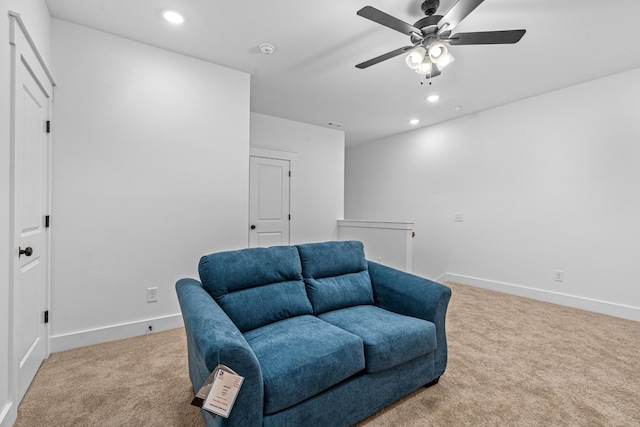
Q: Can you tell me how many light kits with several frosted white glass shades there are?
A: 1